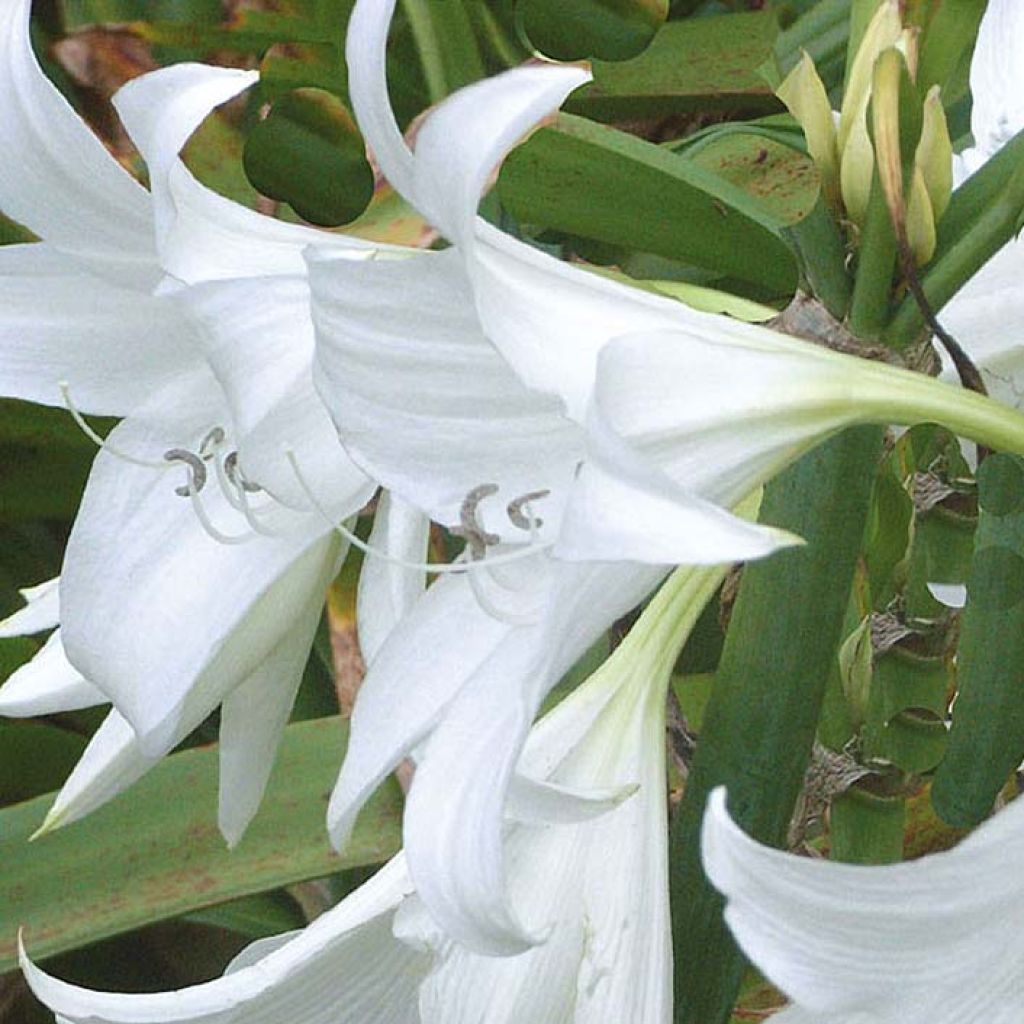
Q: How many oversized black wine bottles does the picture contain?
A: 0